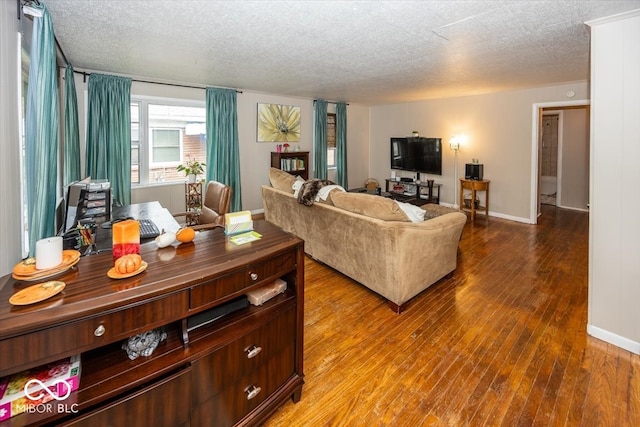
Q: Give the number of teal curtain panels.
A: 6